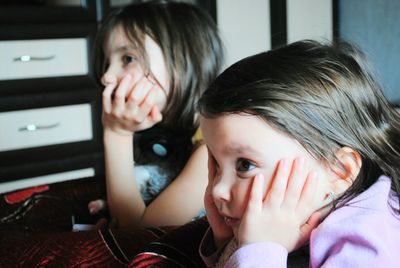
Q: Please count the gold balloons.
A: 0